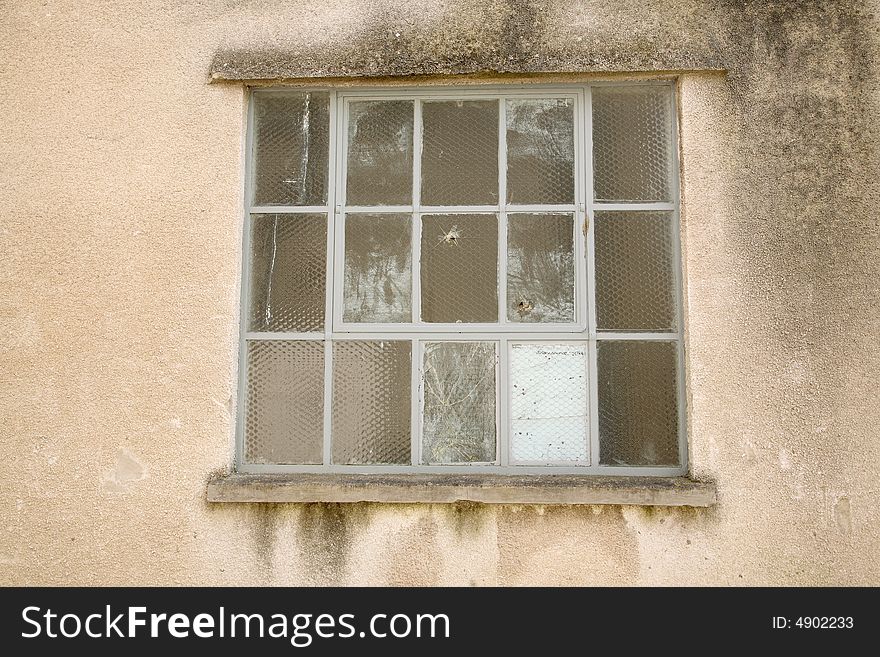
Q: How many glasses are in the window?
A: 15